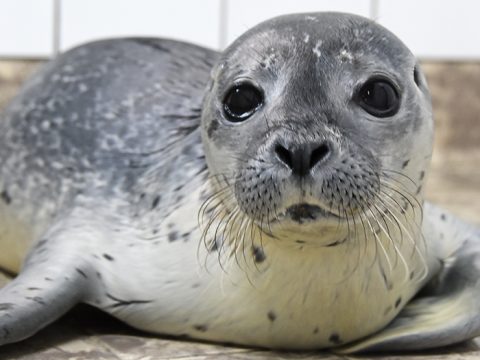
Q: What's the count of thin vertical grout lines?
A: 3